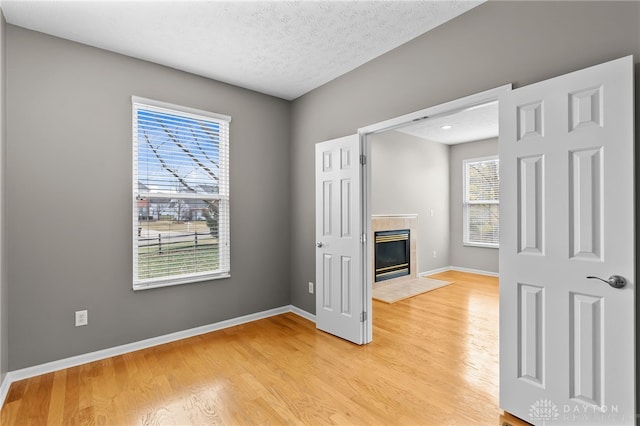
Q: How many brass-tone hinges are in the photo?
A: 0